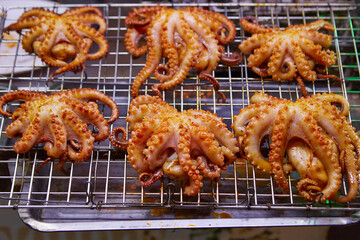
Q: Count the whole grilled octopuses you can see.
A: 6